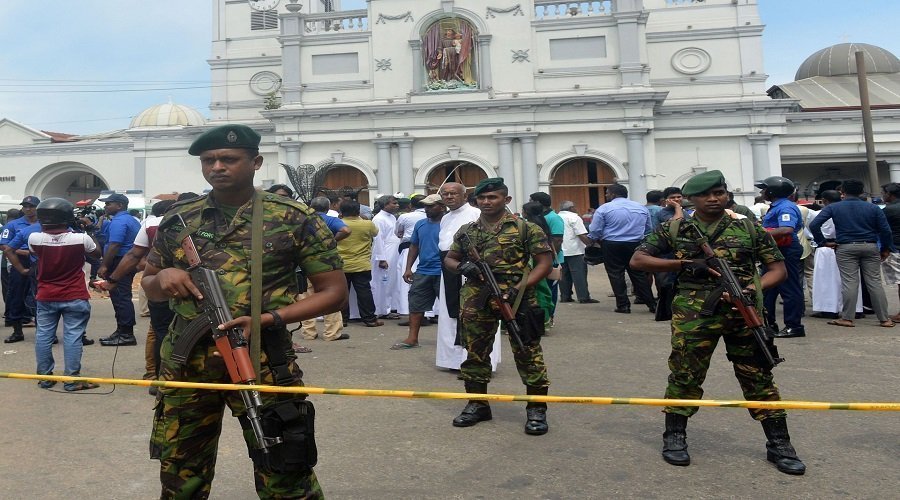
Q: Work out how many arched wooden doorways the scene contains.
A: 3